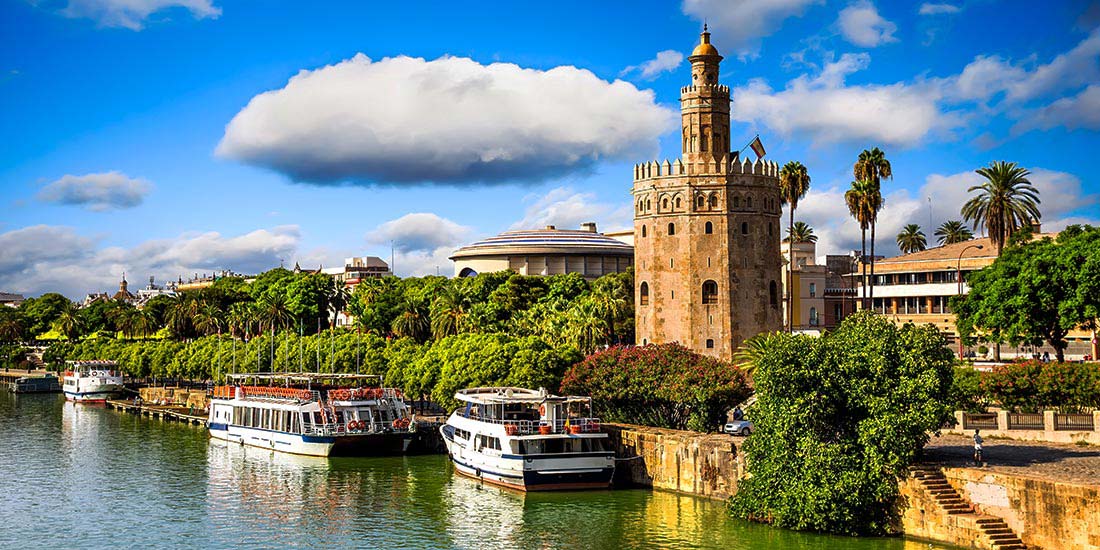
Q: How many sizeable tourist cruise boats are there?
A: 3